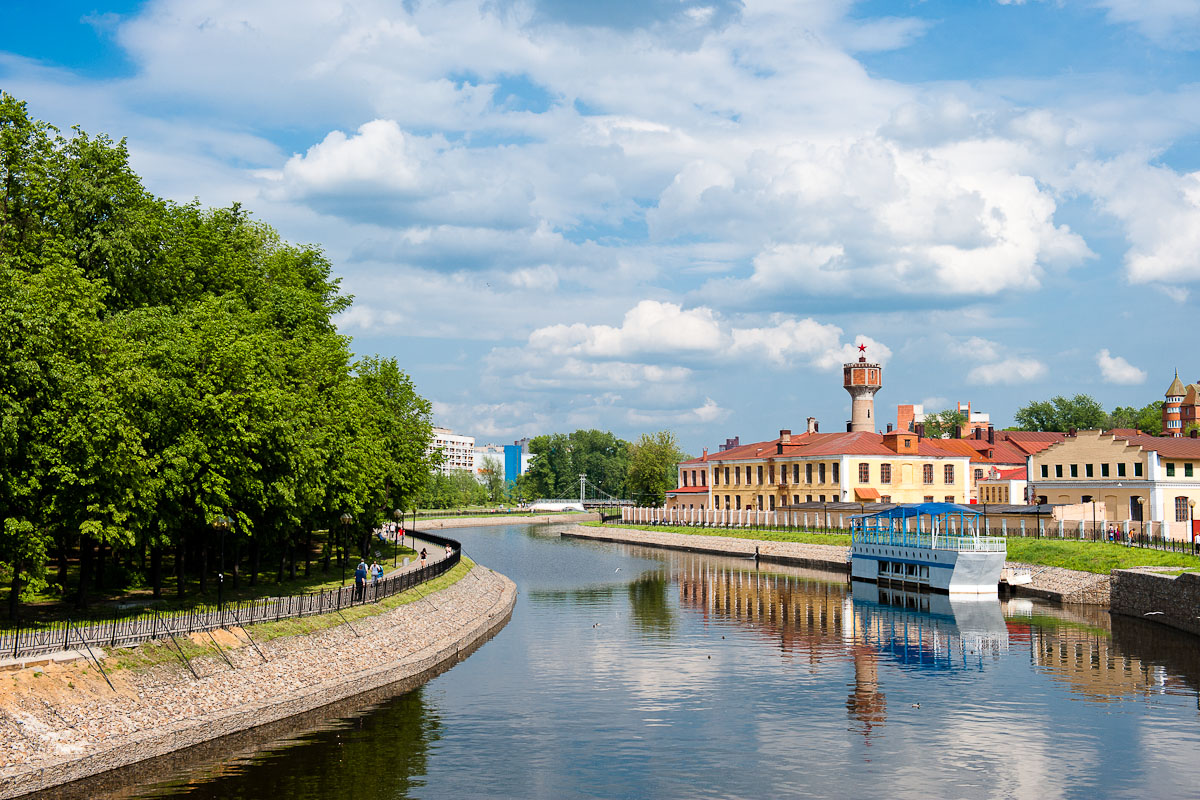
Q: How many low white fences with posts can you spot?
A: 1